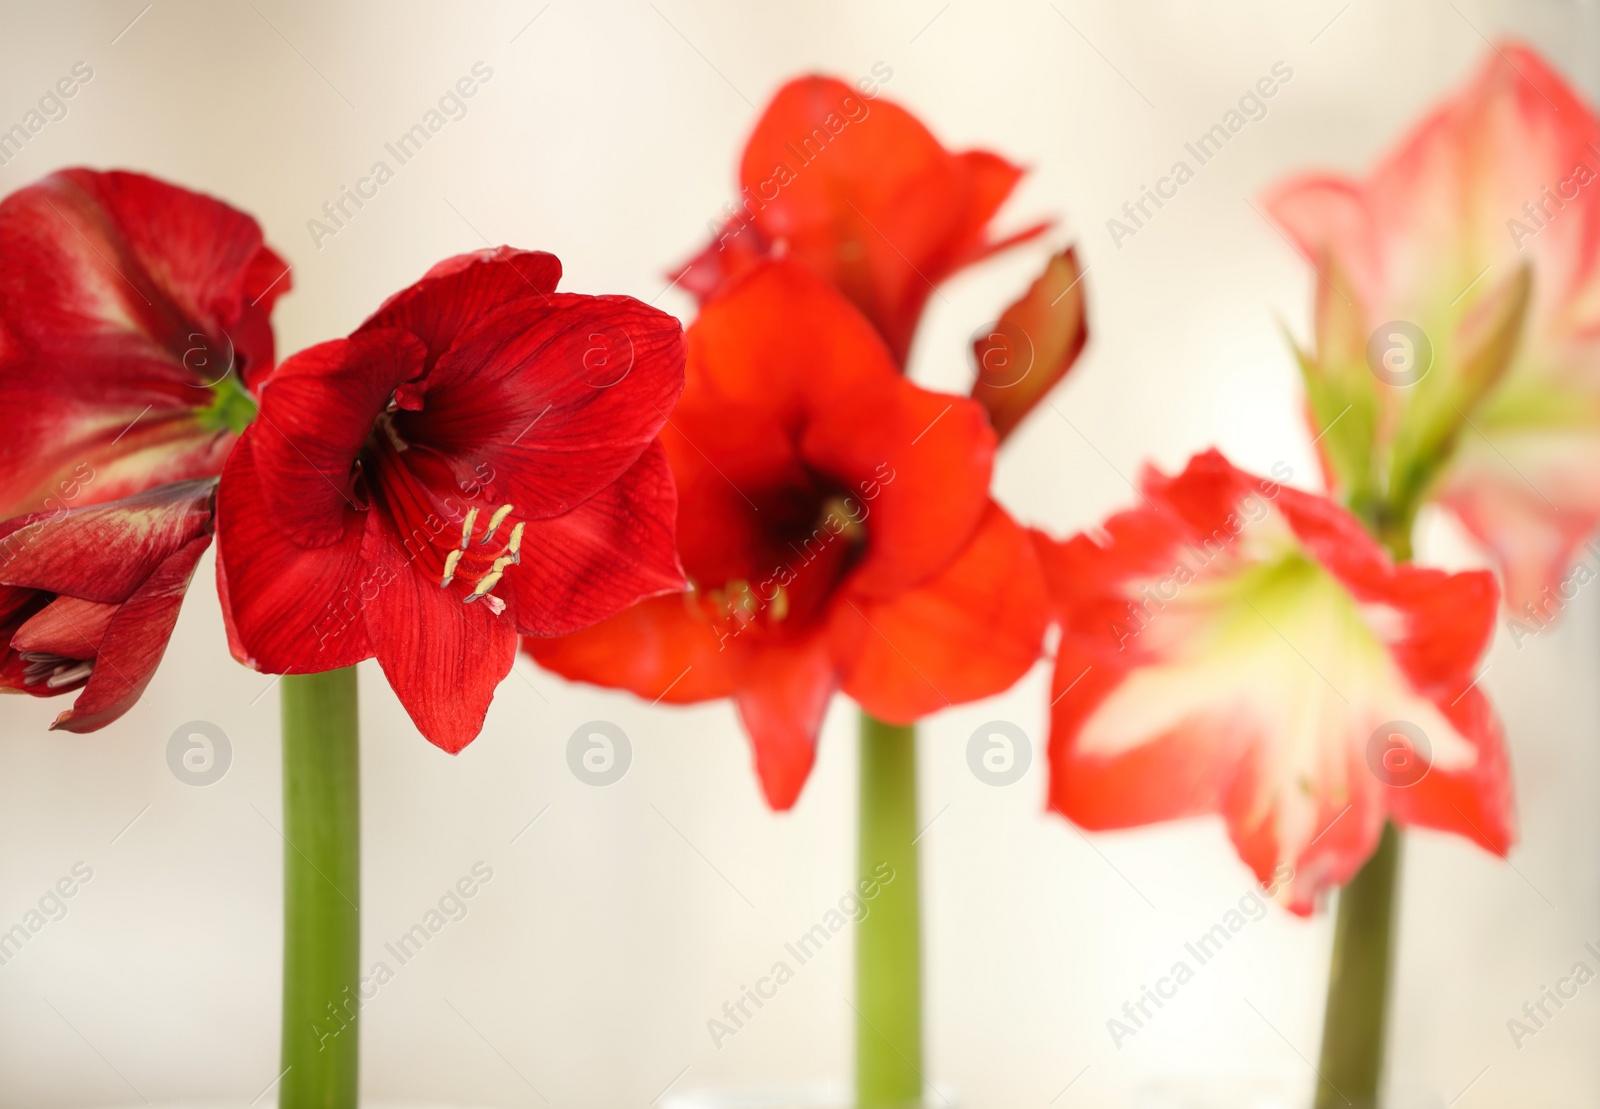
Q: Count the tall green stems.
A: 3